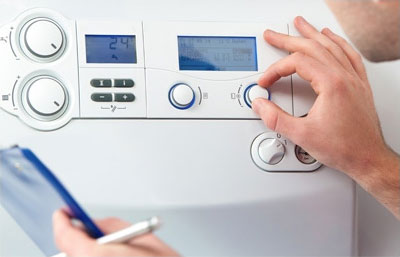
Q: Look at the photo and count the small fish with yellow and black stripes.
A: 0